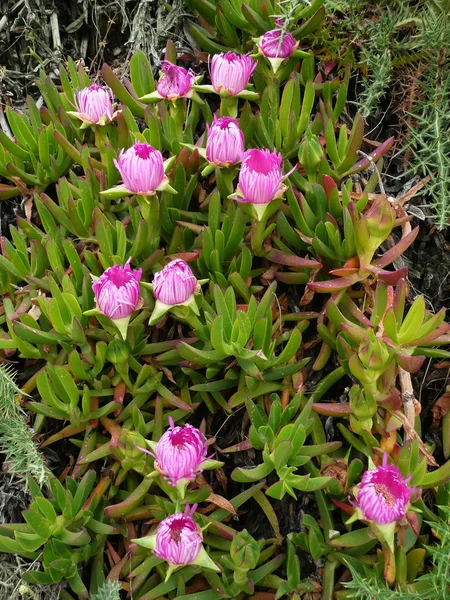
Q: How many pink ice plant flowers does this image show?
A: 12